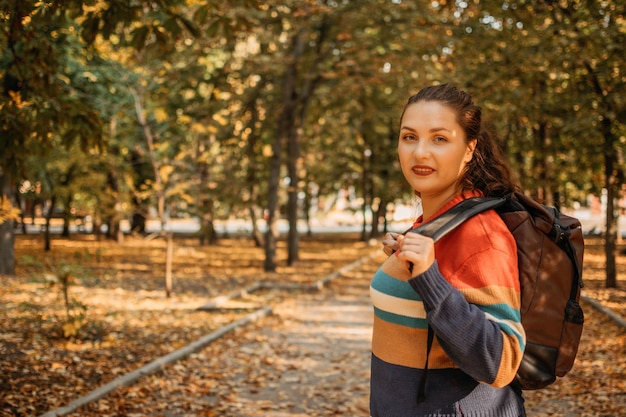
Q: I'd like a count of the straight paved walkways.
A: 1